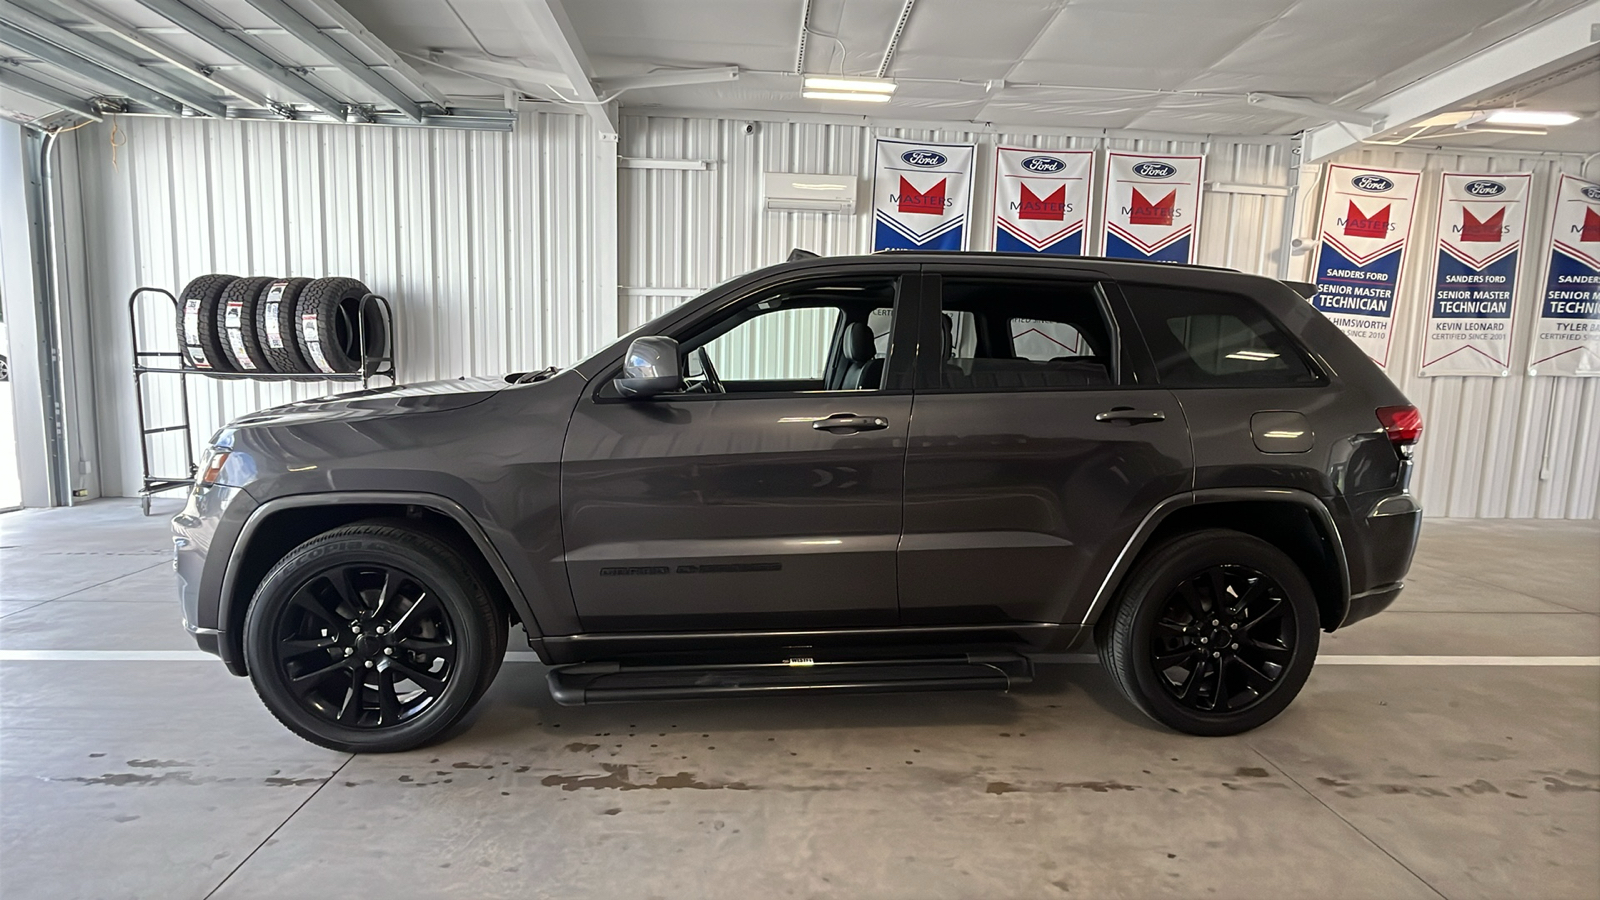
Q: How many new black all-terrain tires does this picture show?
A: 4